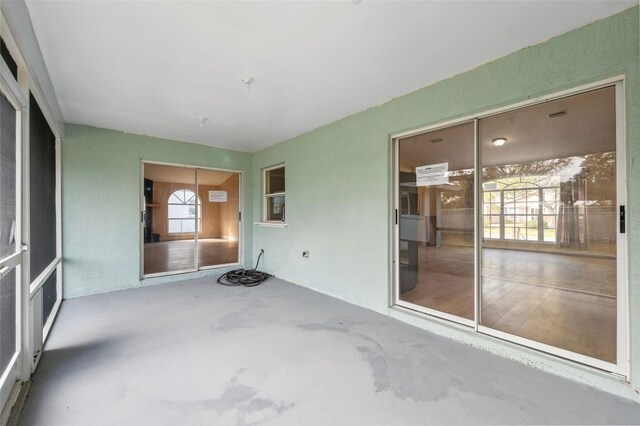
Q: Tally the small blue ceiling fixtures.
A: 0